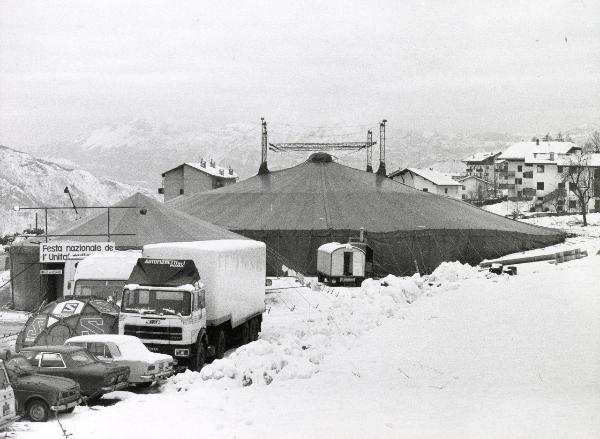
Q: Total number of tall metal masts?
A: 3